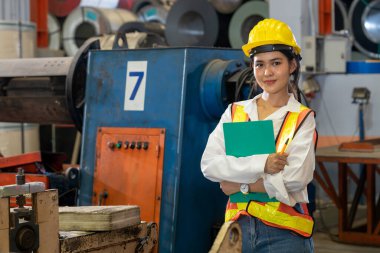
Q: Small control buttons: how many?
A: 6